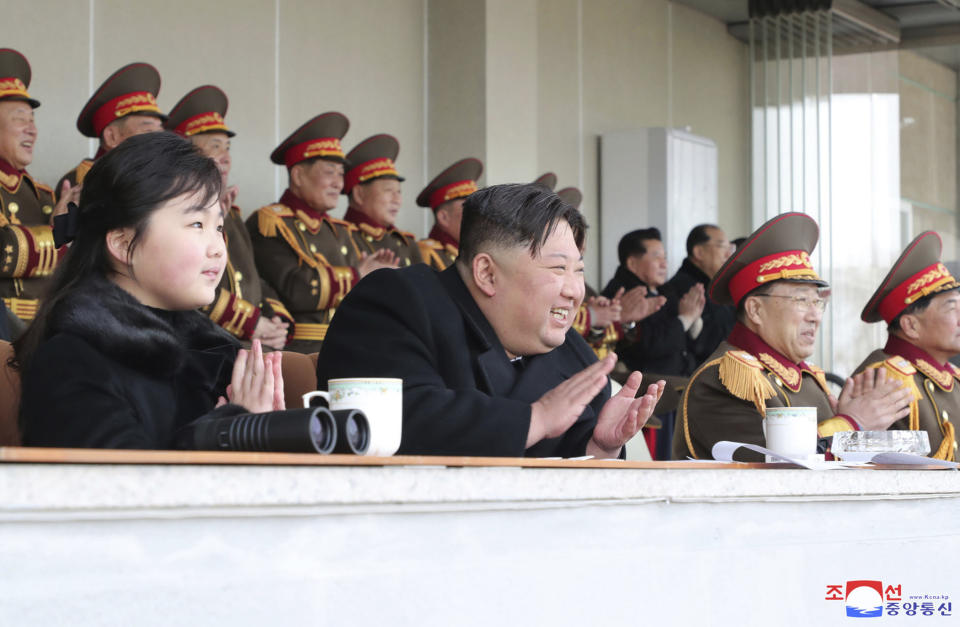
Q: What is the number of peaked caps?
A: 10